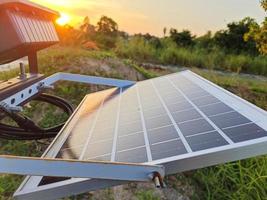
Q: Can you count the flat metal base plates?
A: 1